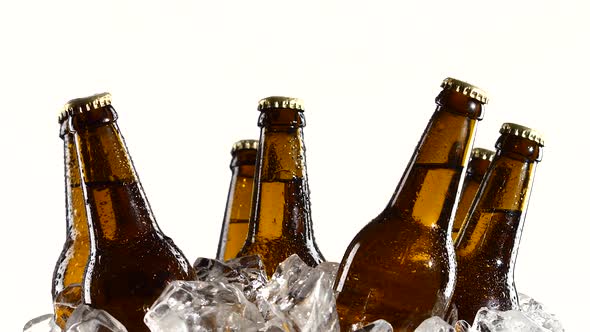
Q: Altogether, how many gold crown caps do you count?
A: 7